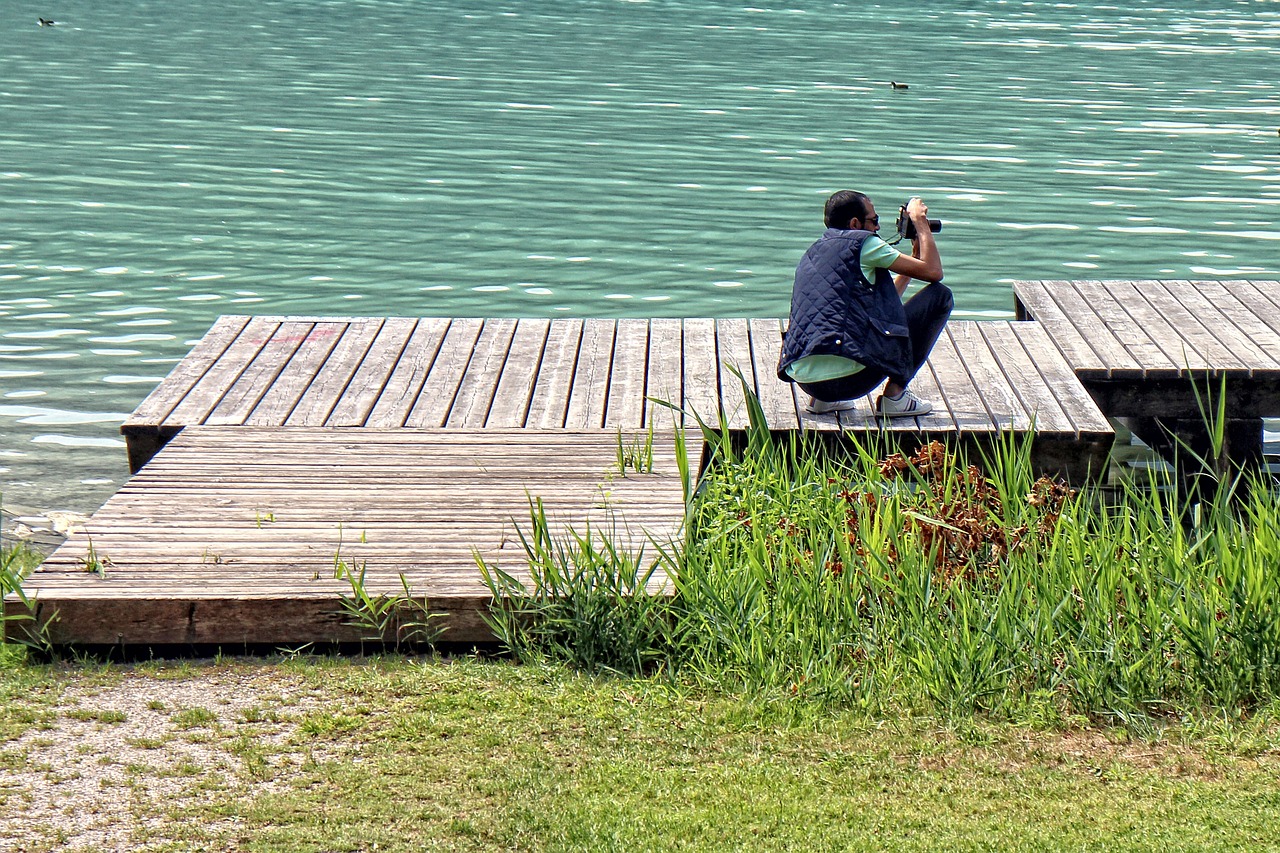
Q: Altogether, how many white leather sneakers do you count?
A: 2